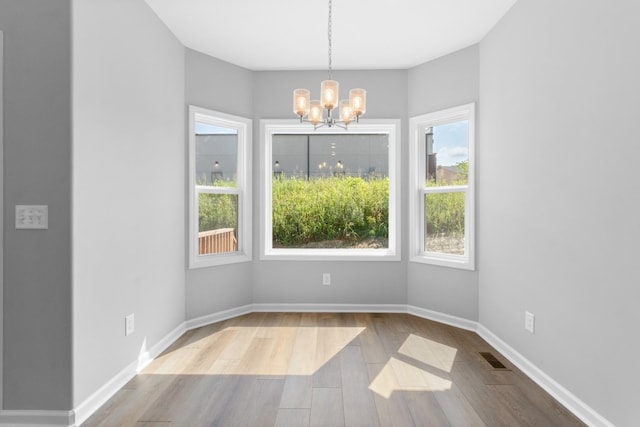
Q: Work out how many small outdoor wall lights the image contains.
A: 3